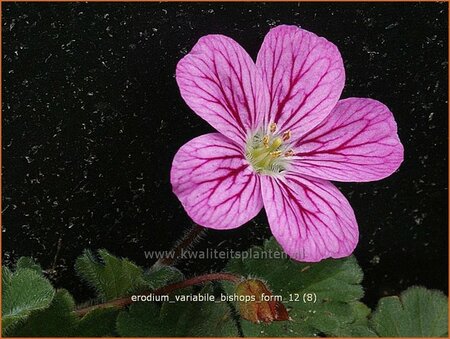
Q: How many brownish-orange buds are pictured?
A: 1